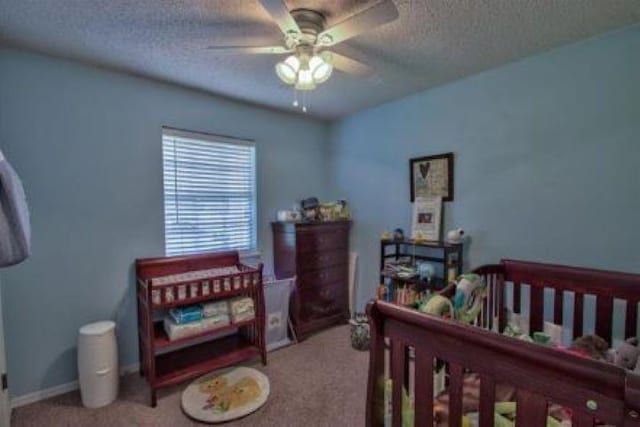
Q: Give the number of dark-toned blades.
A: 0